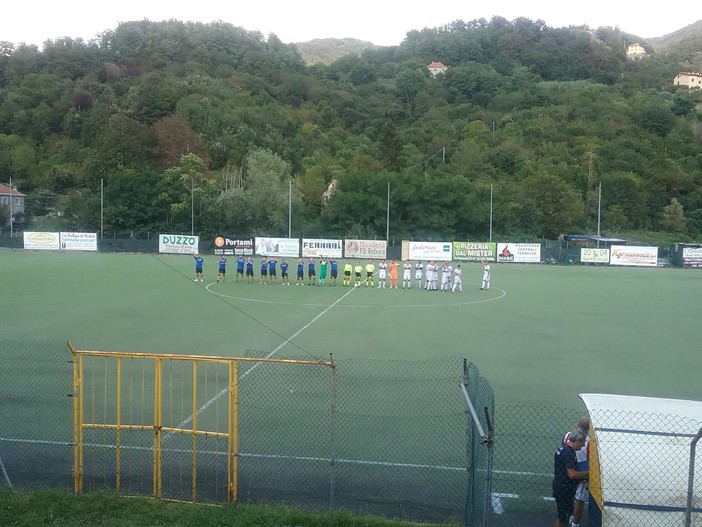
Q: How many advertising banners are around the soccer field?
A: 13